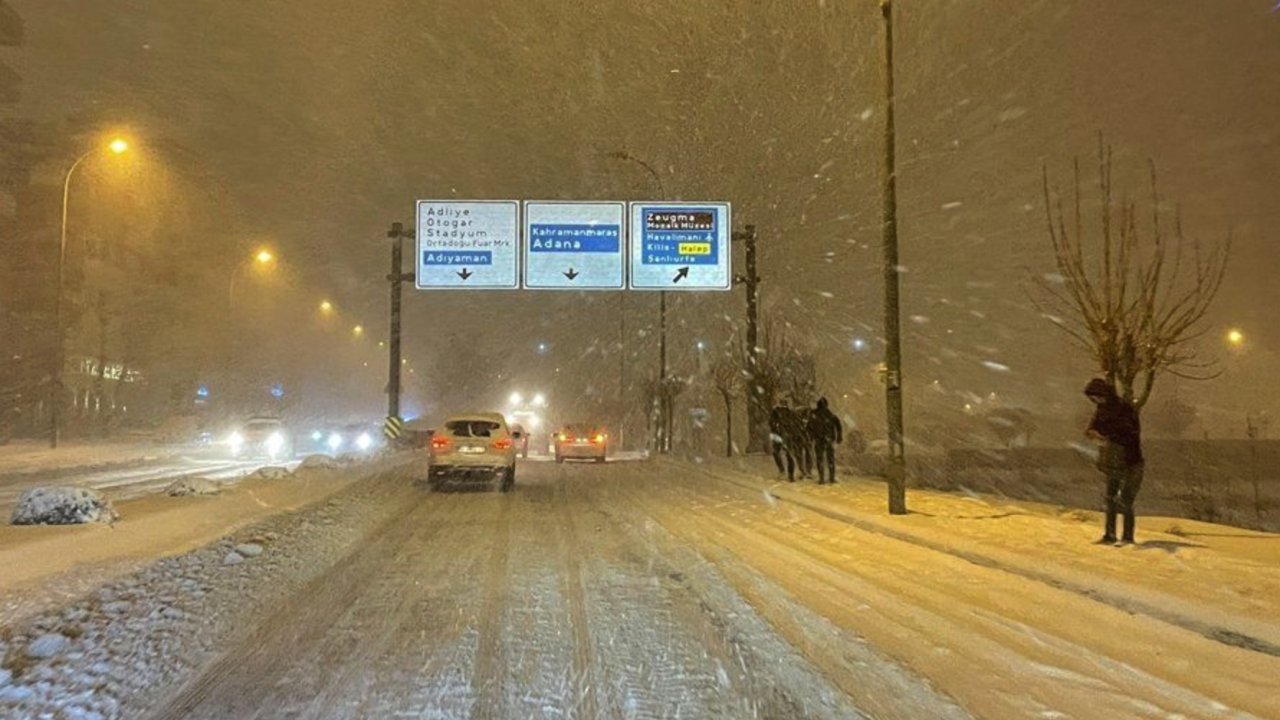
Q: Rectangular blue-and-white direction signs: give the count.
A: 3